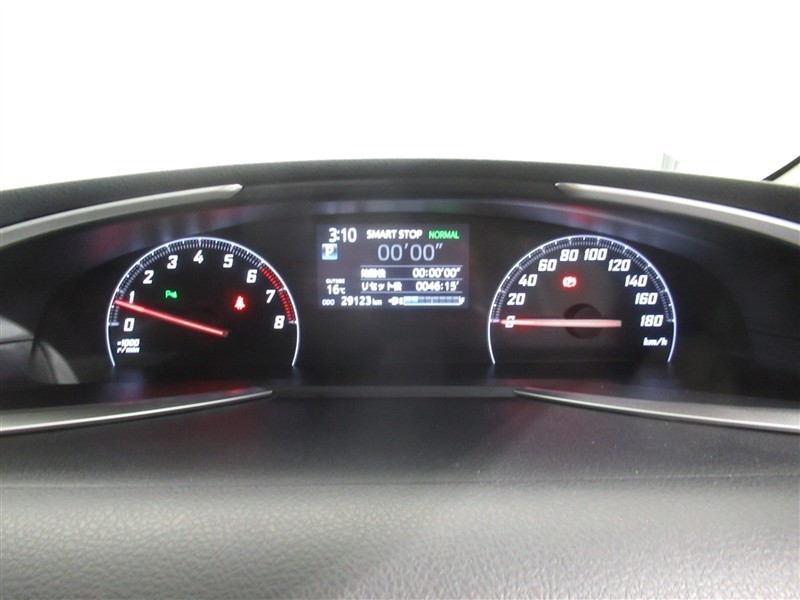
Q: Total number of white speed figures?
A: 10